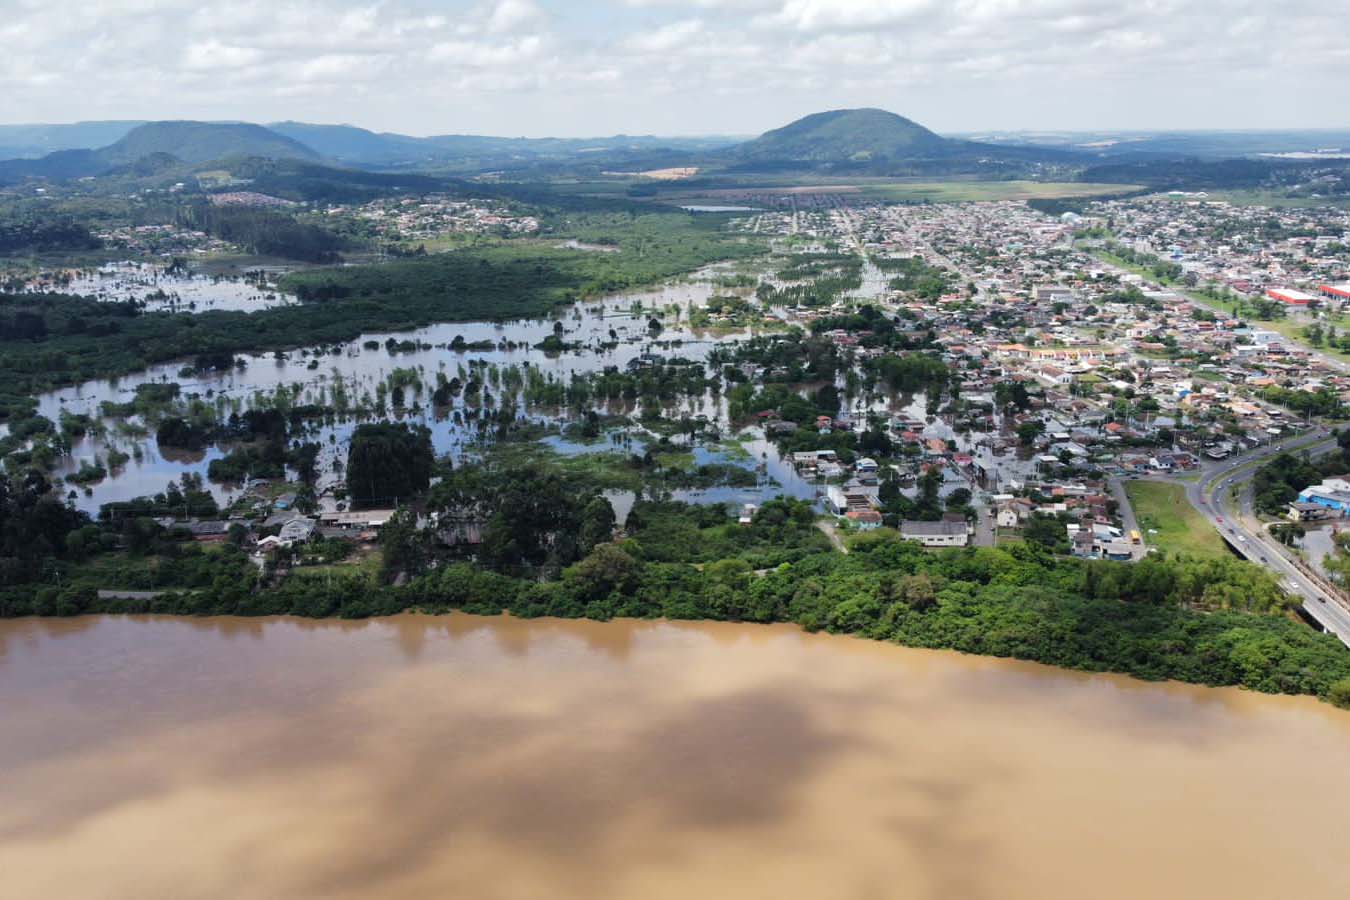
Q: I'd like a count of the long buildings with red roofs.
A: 2